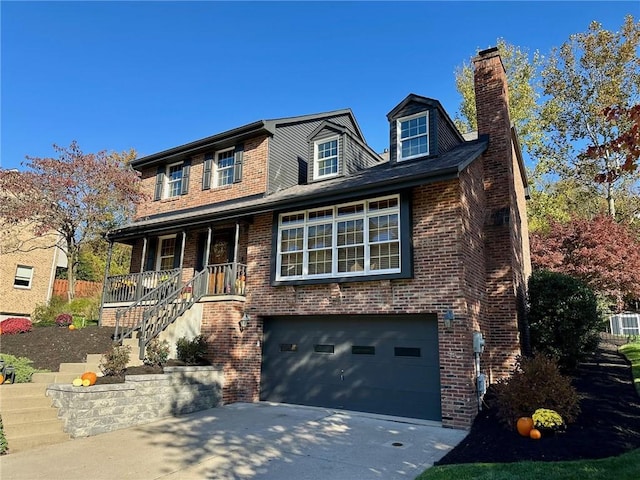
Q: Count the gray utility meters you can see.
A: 2